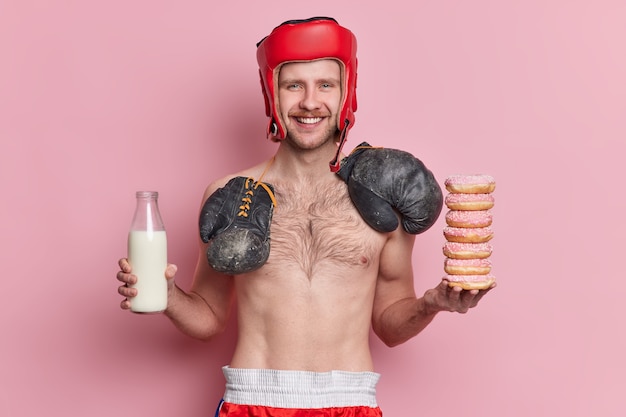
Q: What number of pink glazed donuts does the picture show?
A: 7